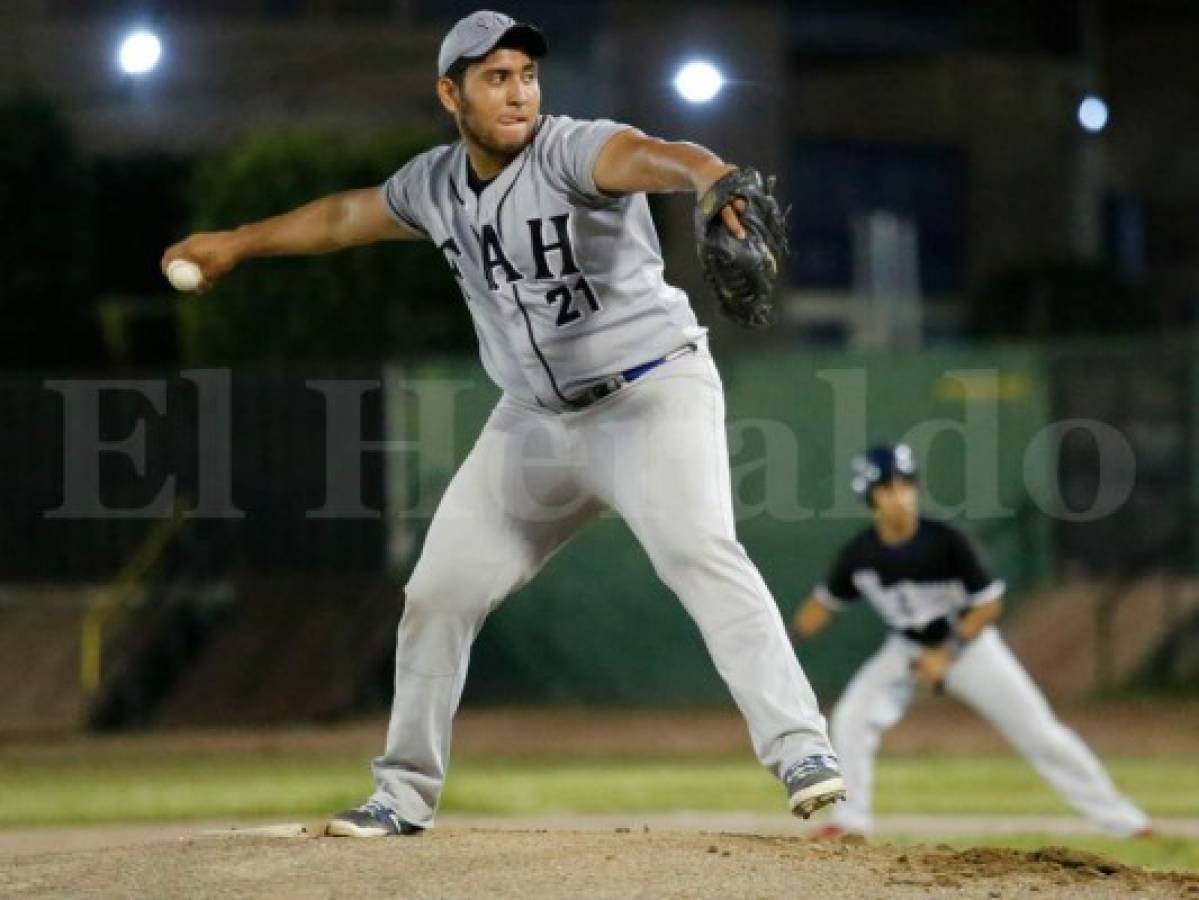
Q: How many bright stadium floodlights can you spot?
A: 3